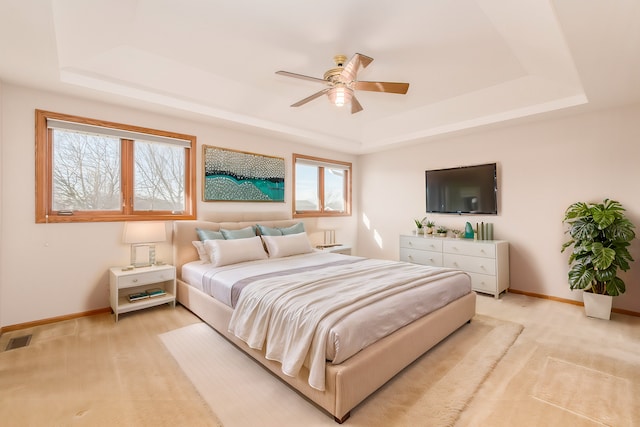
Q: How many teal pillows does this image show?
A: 4